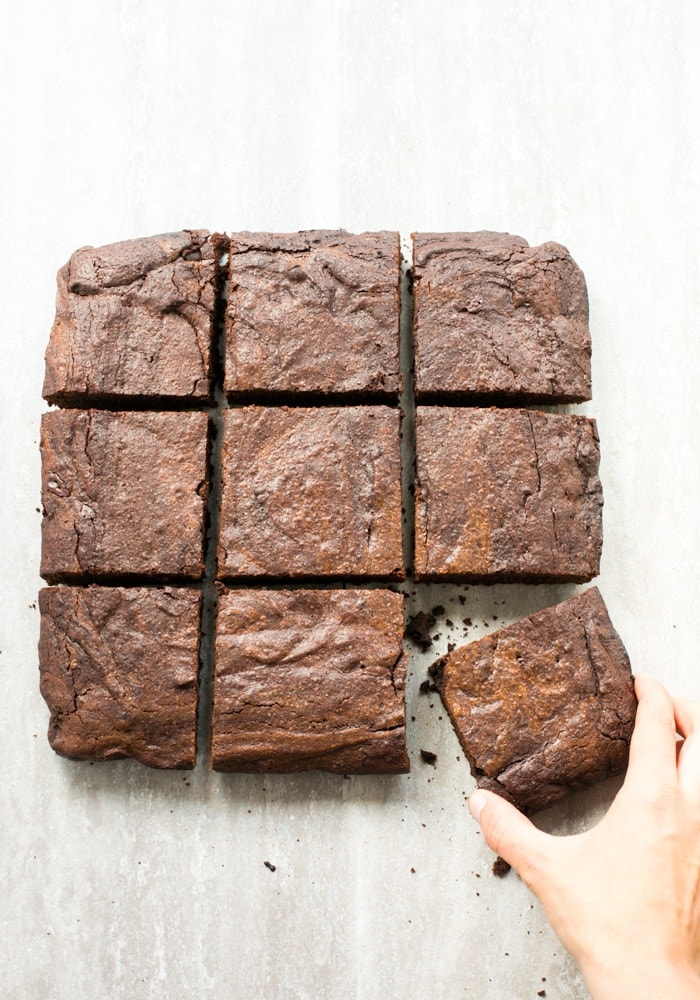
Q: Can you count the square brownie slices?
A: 9